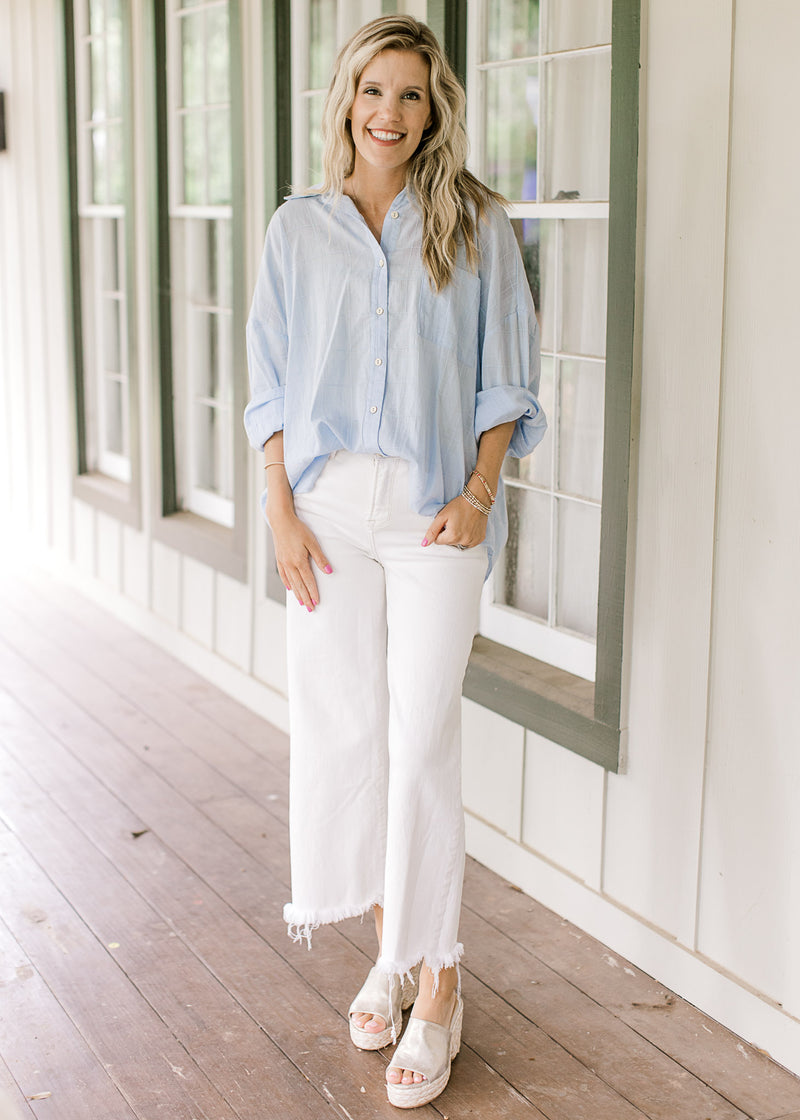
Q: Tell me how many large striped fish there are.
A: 0